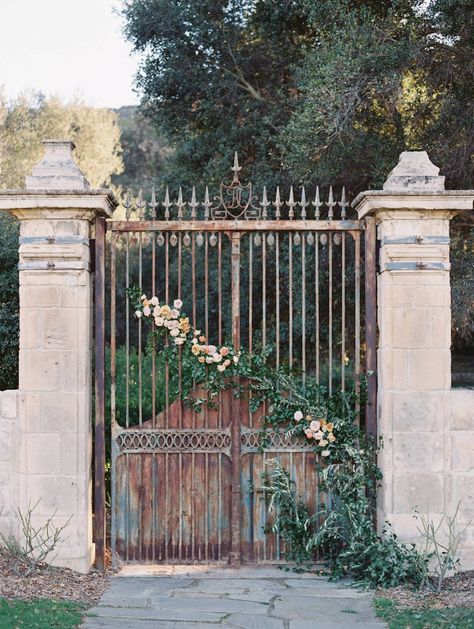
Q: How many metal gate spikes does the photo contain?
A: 15